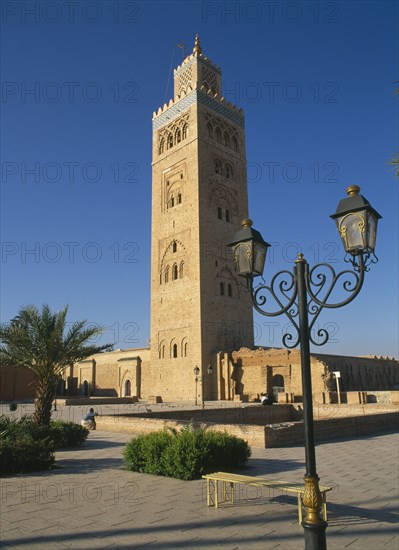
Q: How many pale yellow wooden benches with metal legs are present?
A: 1